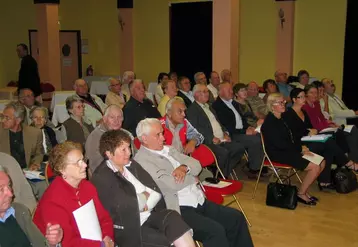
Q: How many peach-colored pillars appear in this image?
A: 4